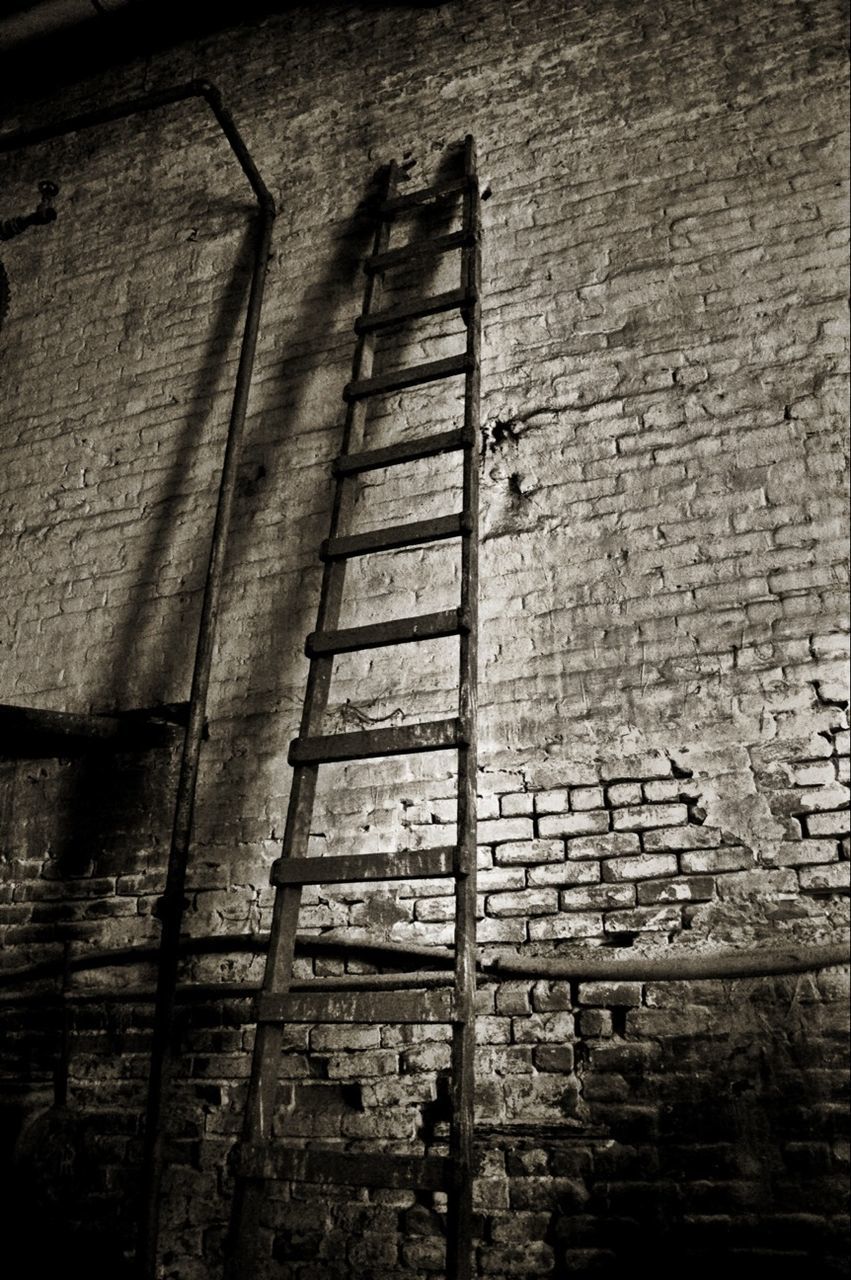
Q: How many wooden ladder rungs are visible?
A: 11